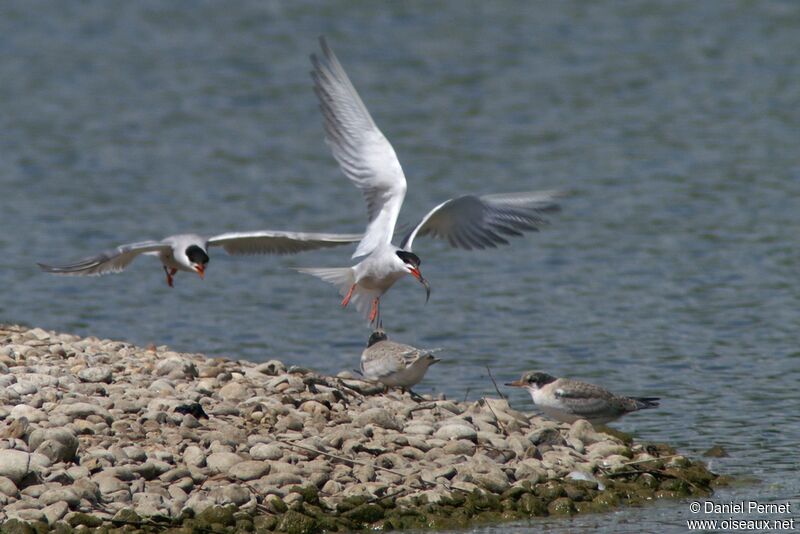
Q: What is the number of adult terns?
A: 2